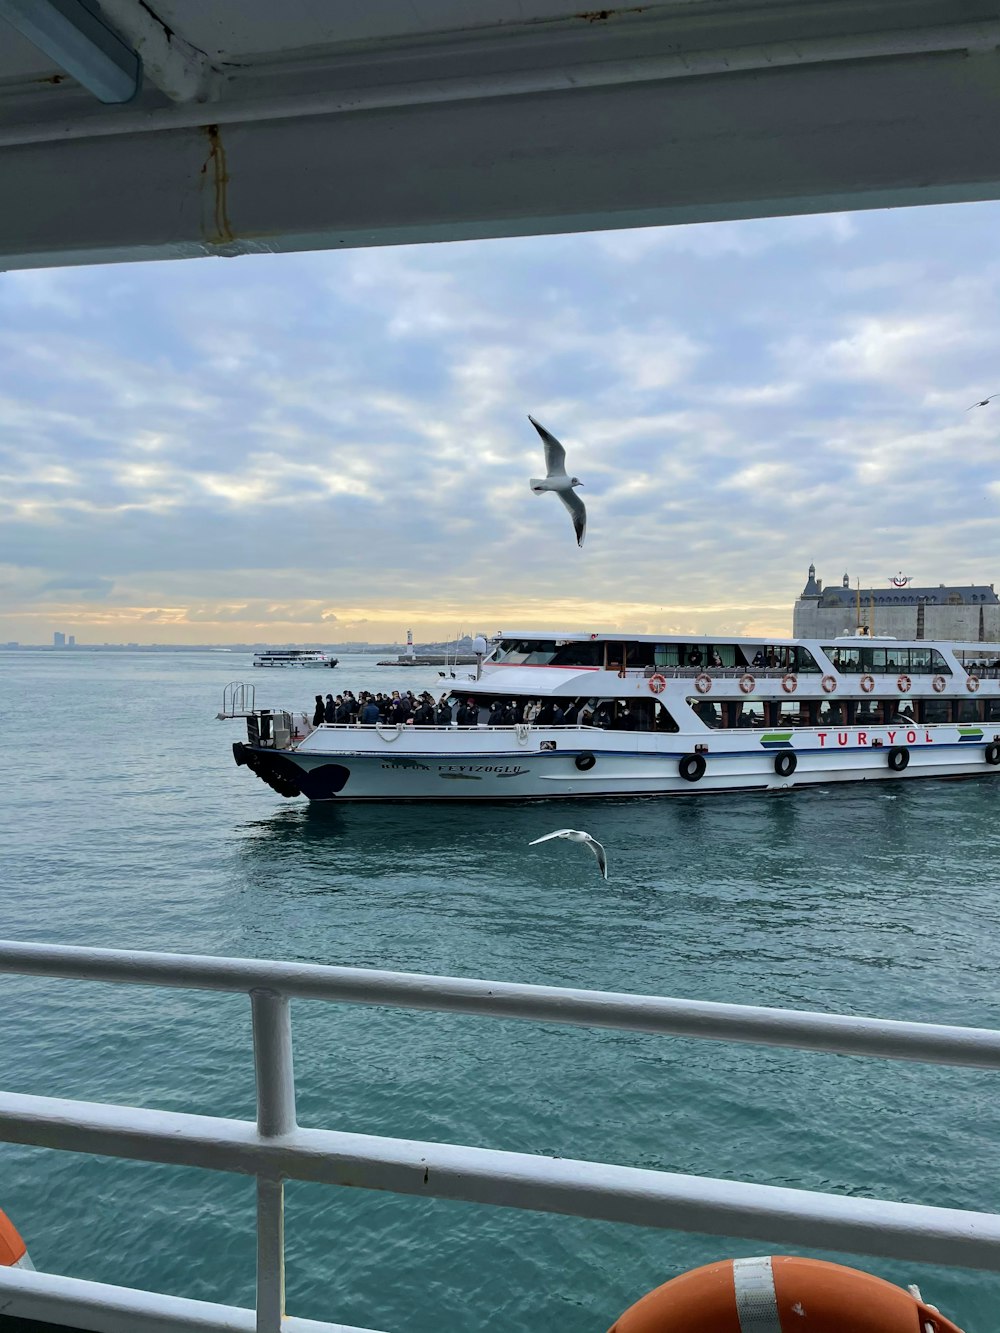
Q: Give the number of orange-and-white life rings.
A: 11